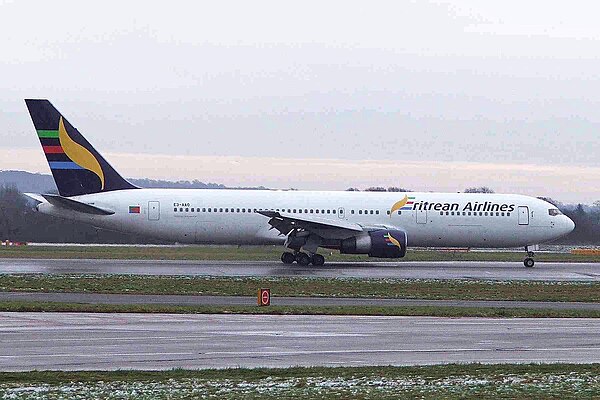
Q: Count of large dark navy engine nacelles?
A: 1